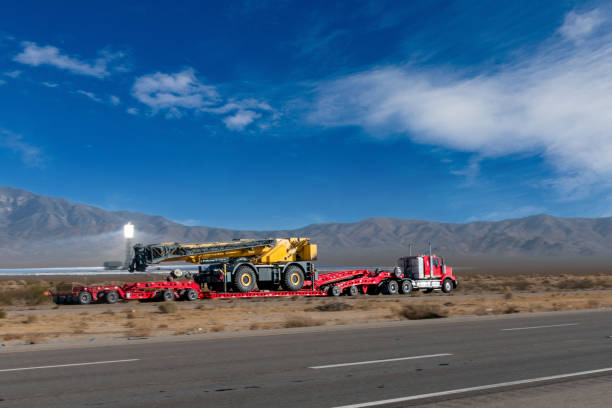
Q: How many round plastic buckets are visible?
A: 0